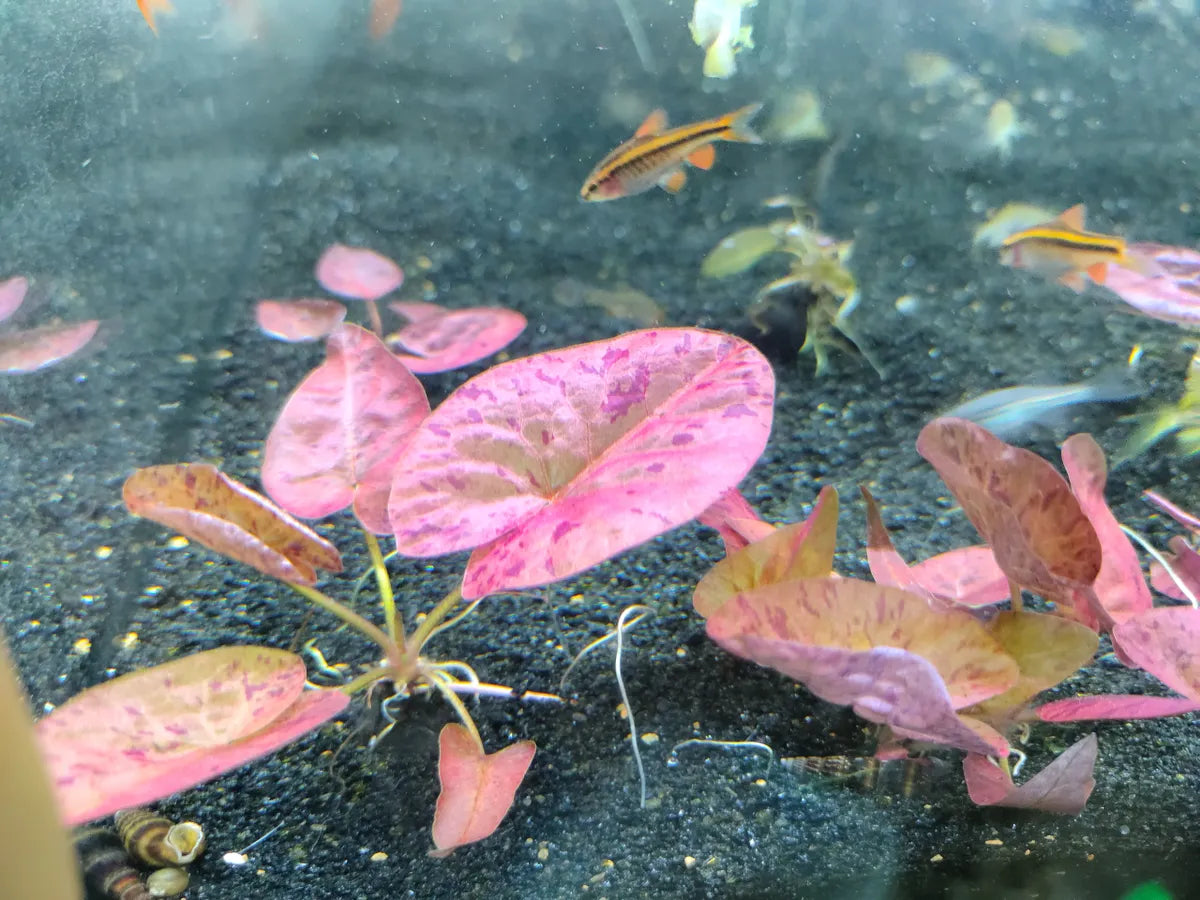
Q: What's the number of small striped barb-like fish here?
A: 2